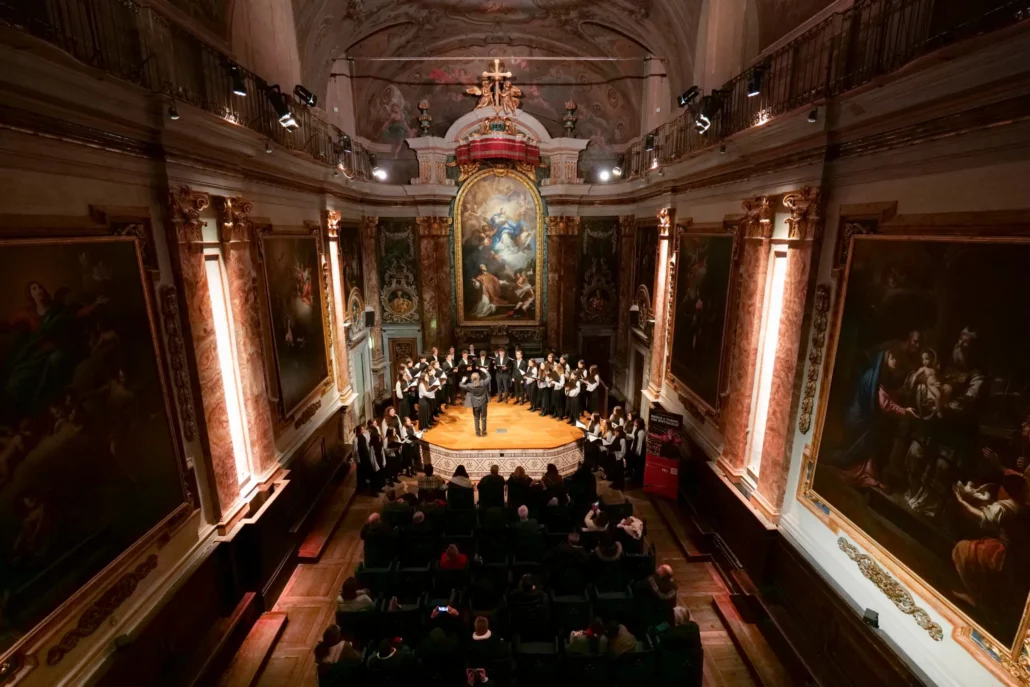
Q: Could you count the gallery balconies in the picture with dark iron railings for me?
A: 2